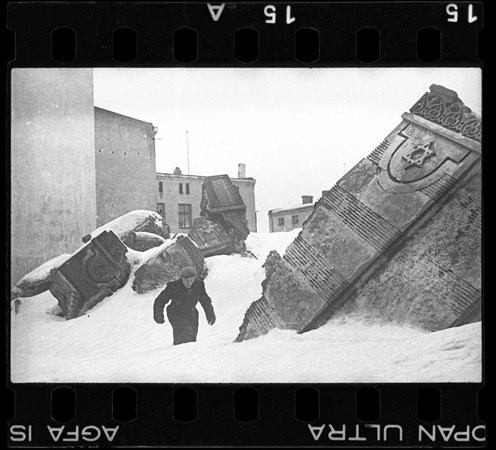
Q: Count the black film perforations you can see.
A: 14